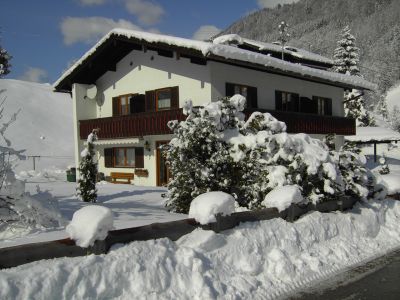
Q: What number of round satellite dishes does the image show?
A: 1